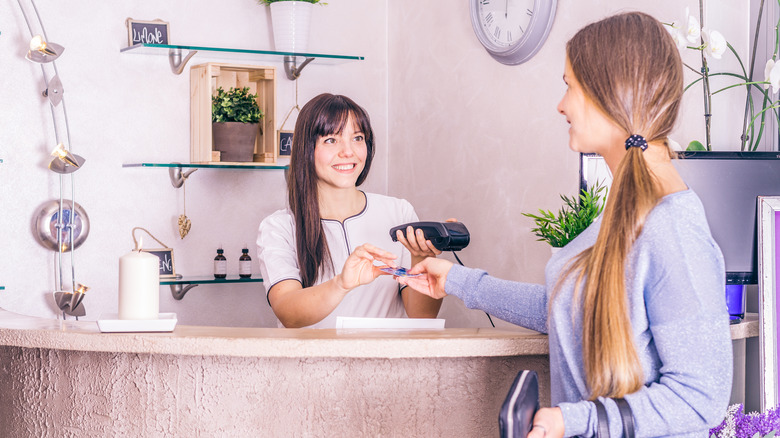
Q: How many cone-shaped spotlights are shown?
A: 3